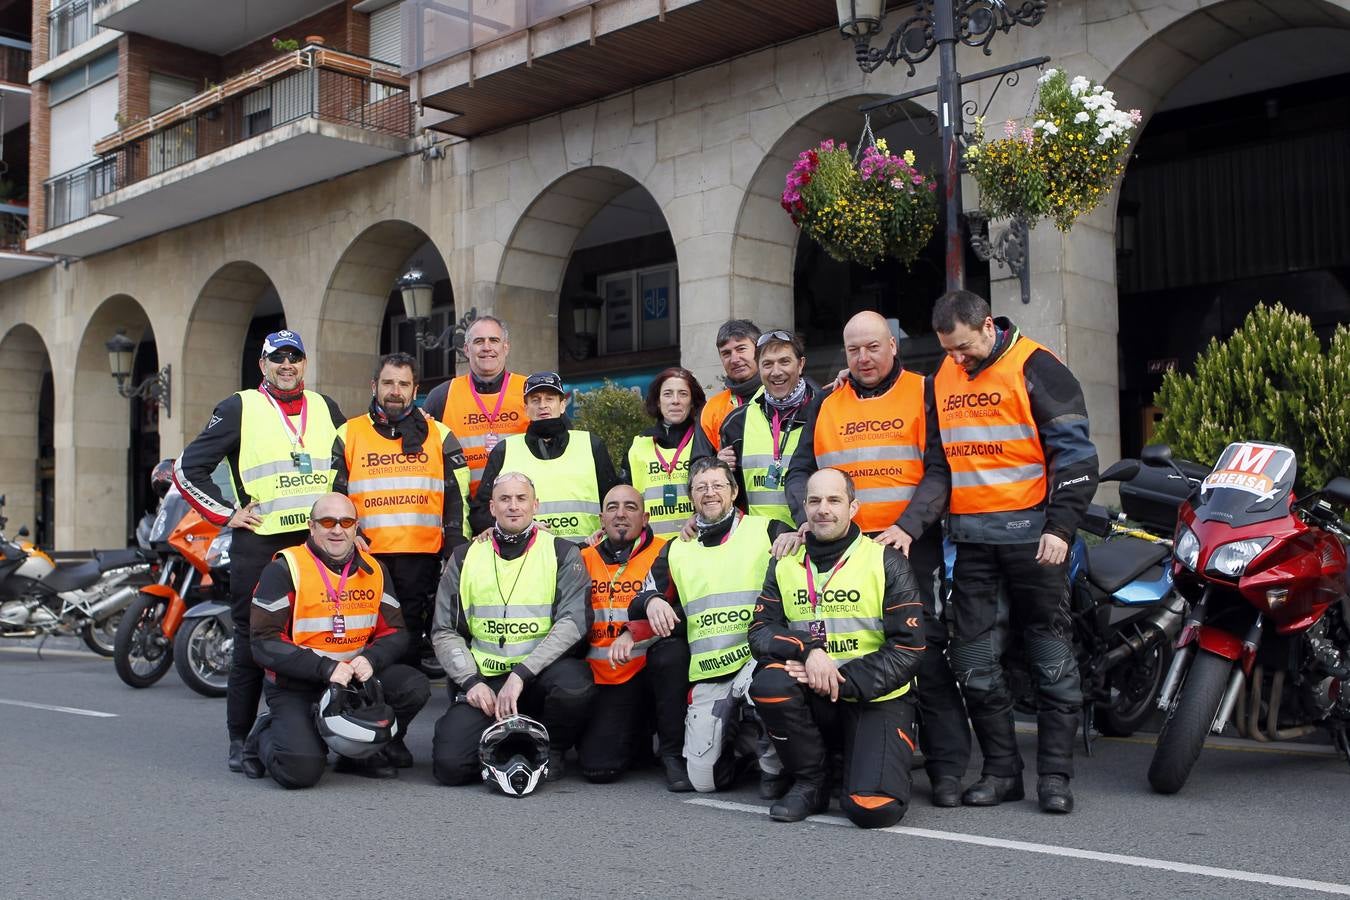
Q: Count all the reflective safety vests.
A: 14